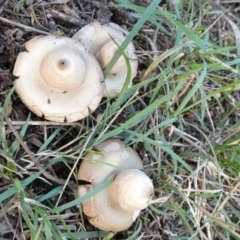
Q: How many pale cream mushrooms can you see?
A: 3